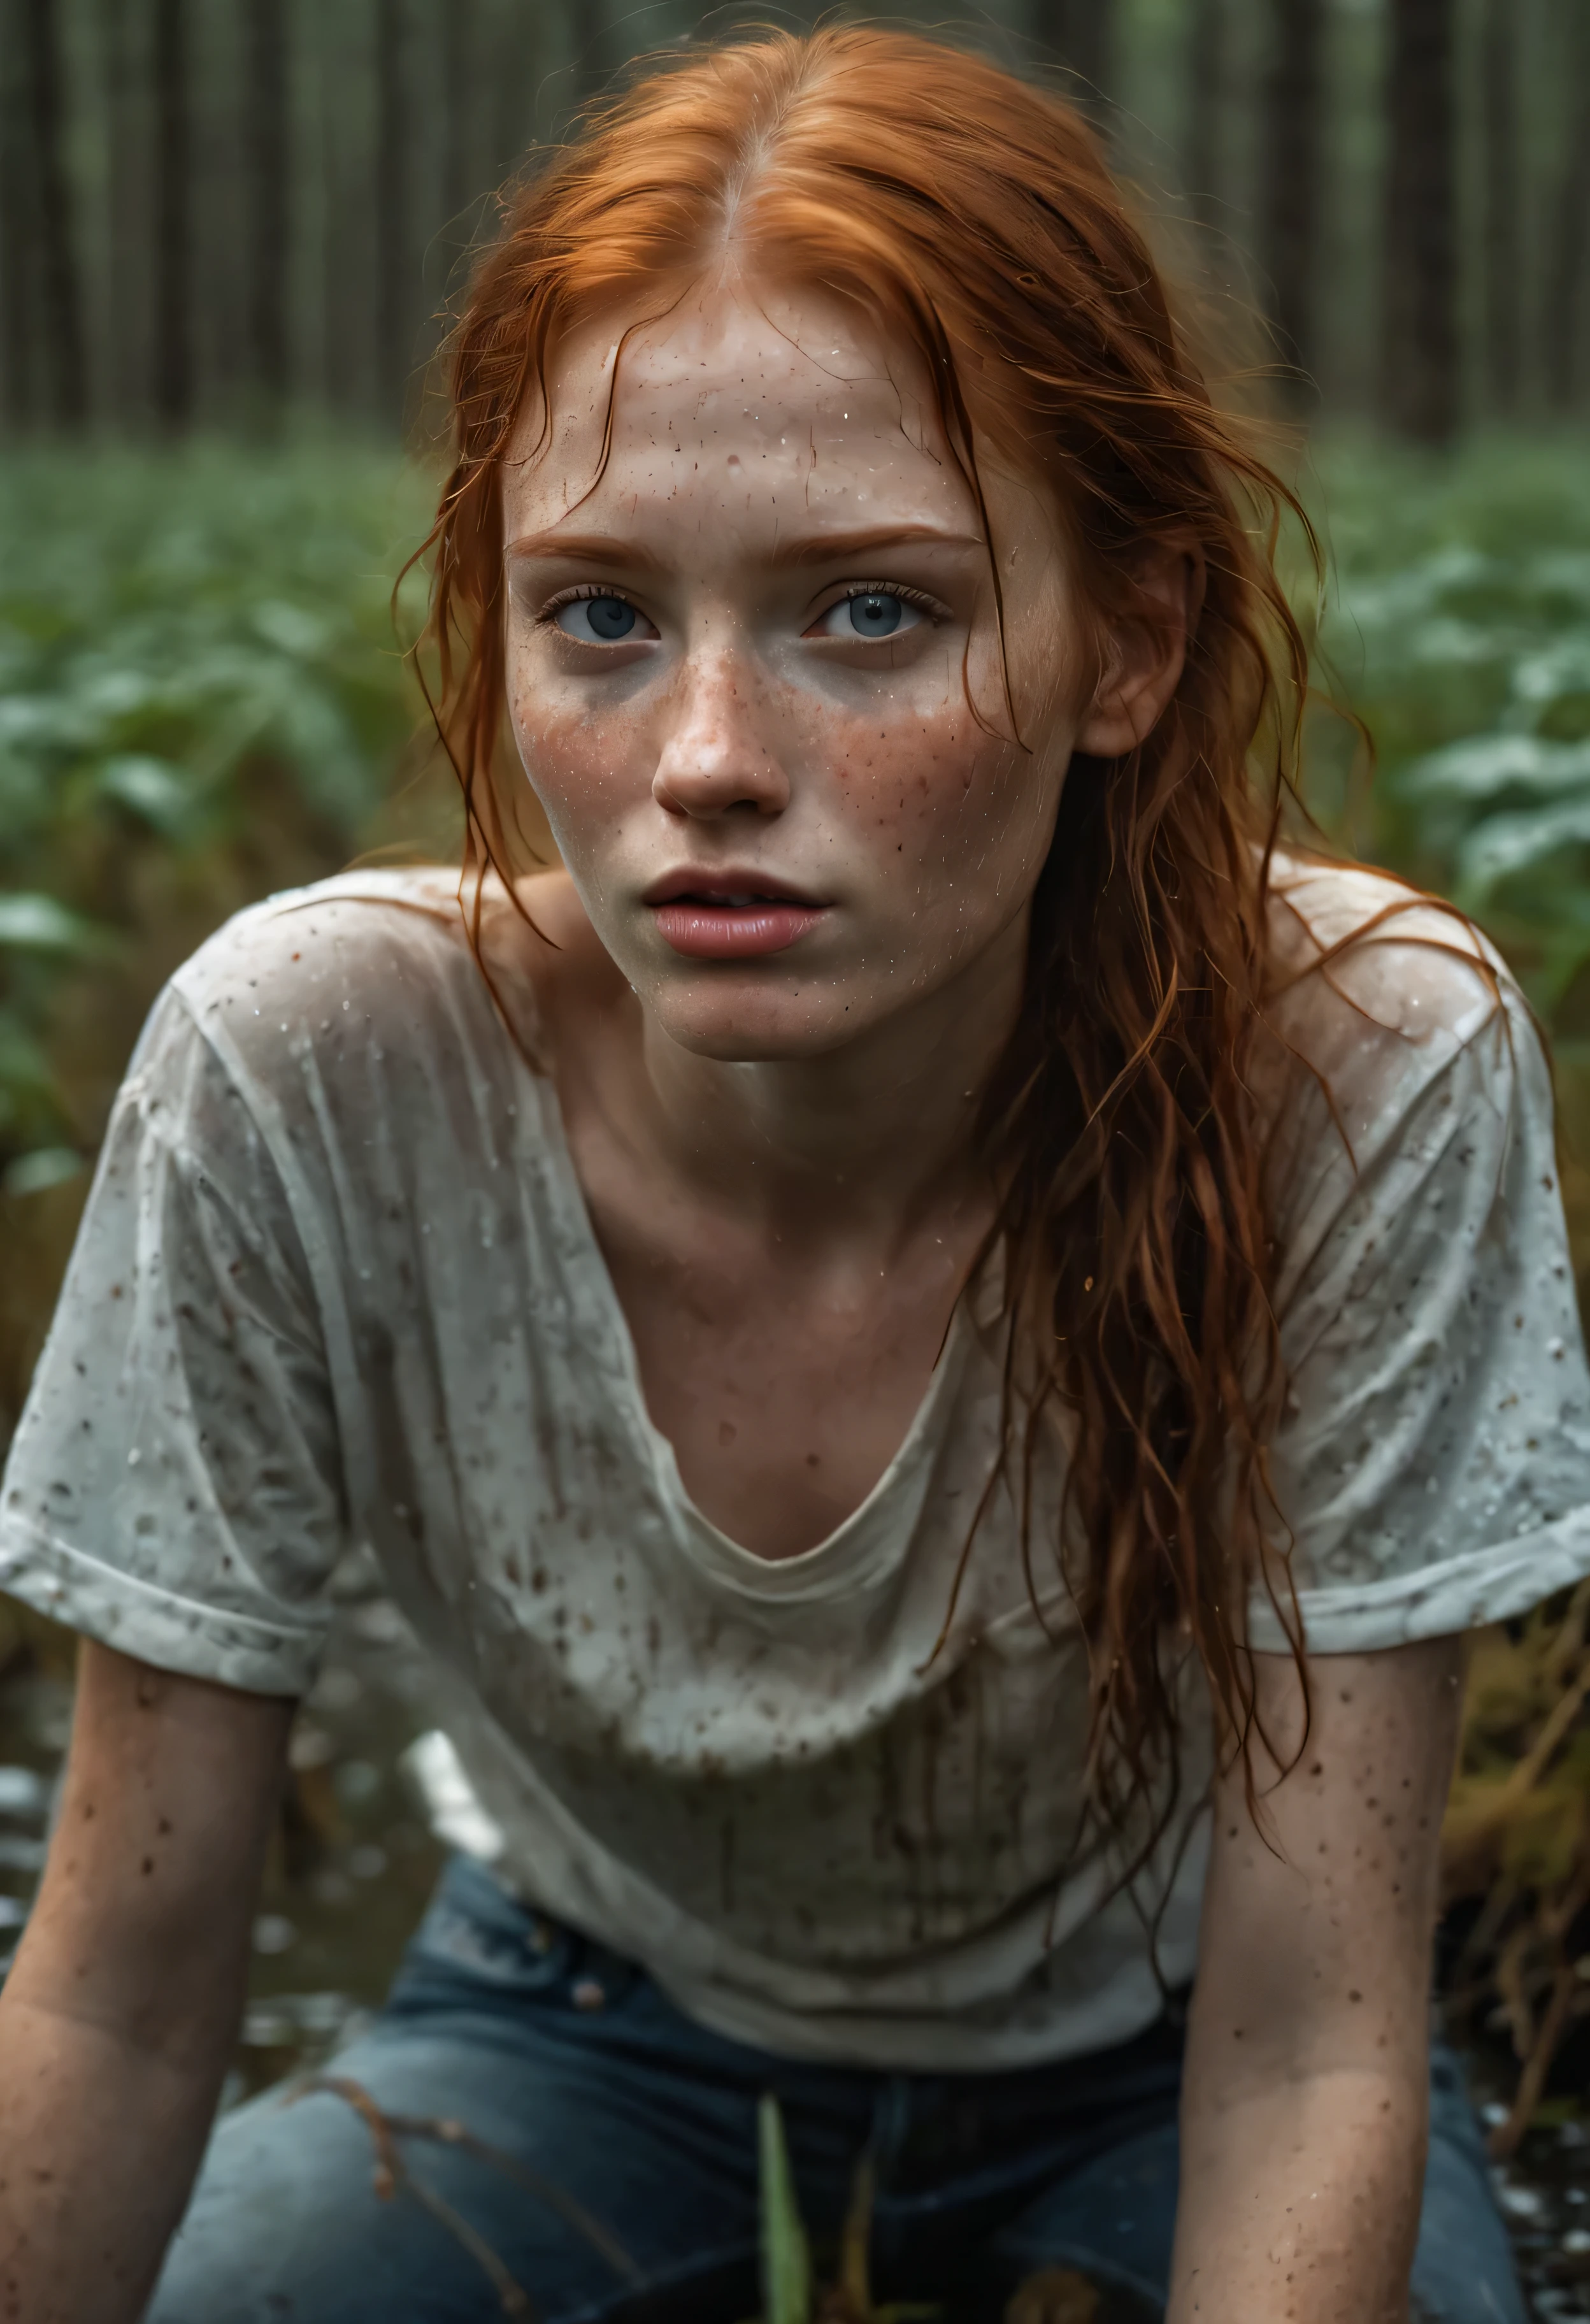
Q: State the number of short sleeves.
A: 2